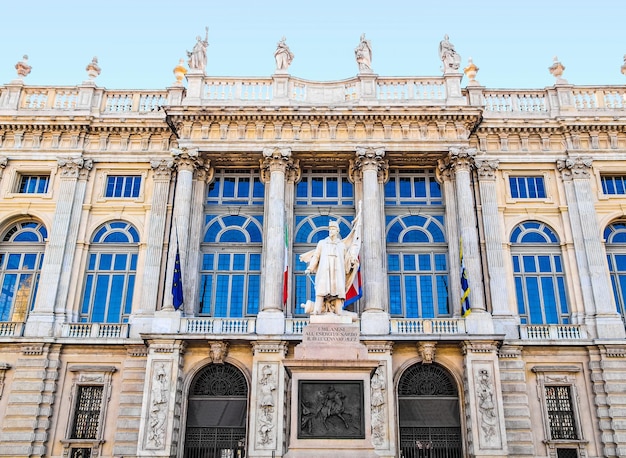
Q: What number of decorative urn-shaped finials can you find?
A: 6